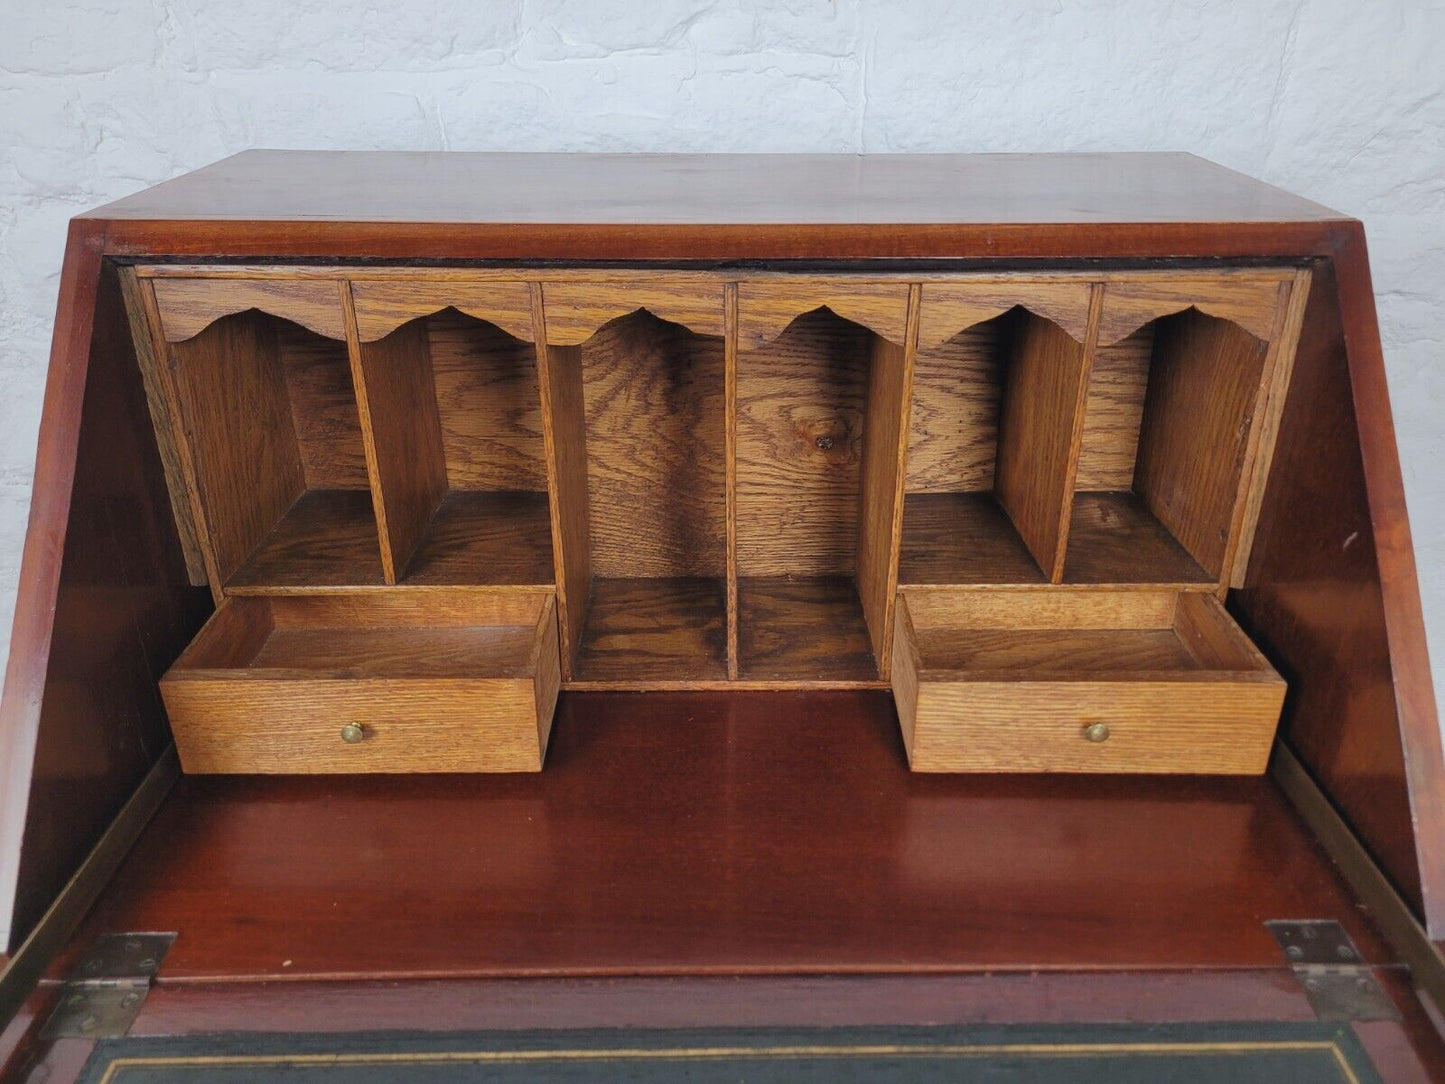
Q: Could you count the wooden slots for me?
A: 6